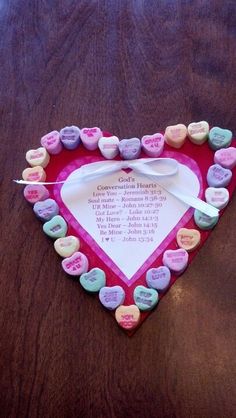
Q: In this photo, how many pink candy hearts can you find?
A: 7